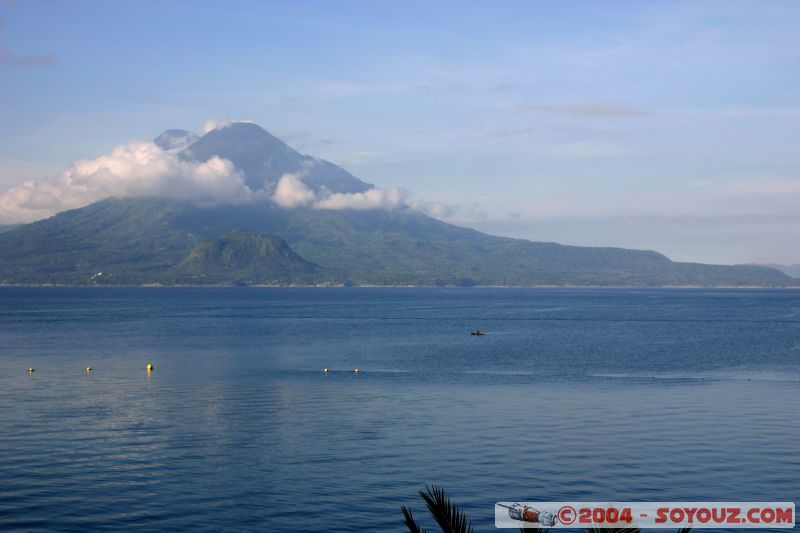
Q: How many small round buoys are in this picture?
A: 5